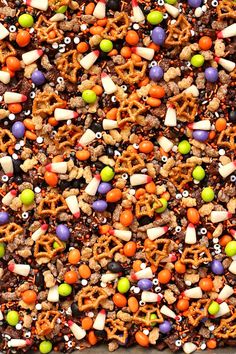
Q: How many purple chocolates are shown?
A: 14